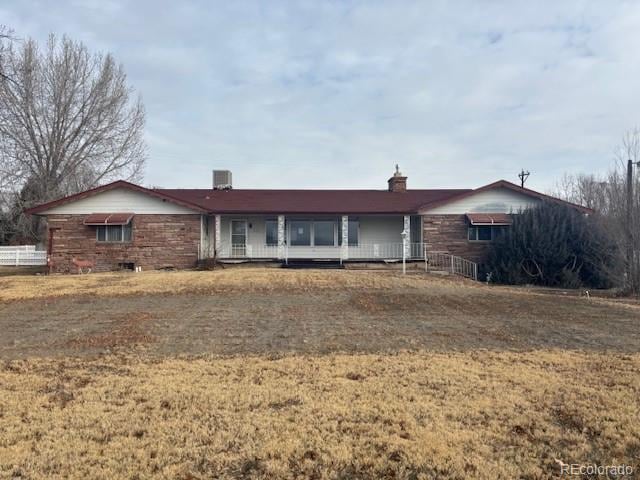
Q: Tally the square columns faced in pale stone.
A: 4